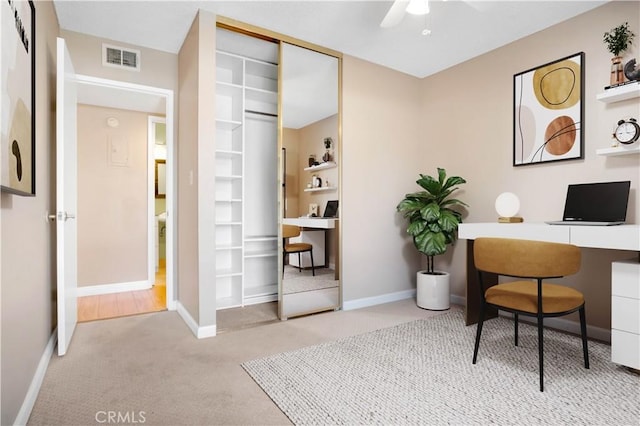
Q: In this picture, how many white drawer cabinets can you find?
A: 1